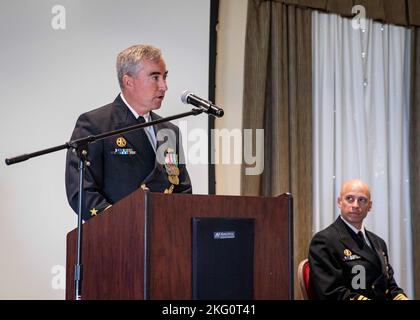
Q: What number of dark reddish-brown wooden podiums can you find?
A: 1